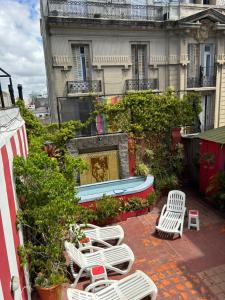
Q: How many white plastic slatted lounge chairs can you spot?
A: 4